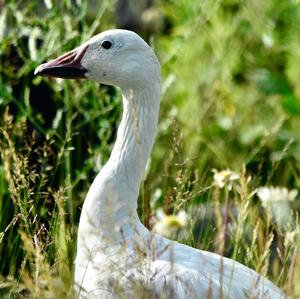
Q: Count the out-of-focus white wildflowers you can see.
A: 3